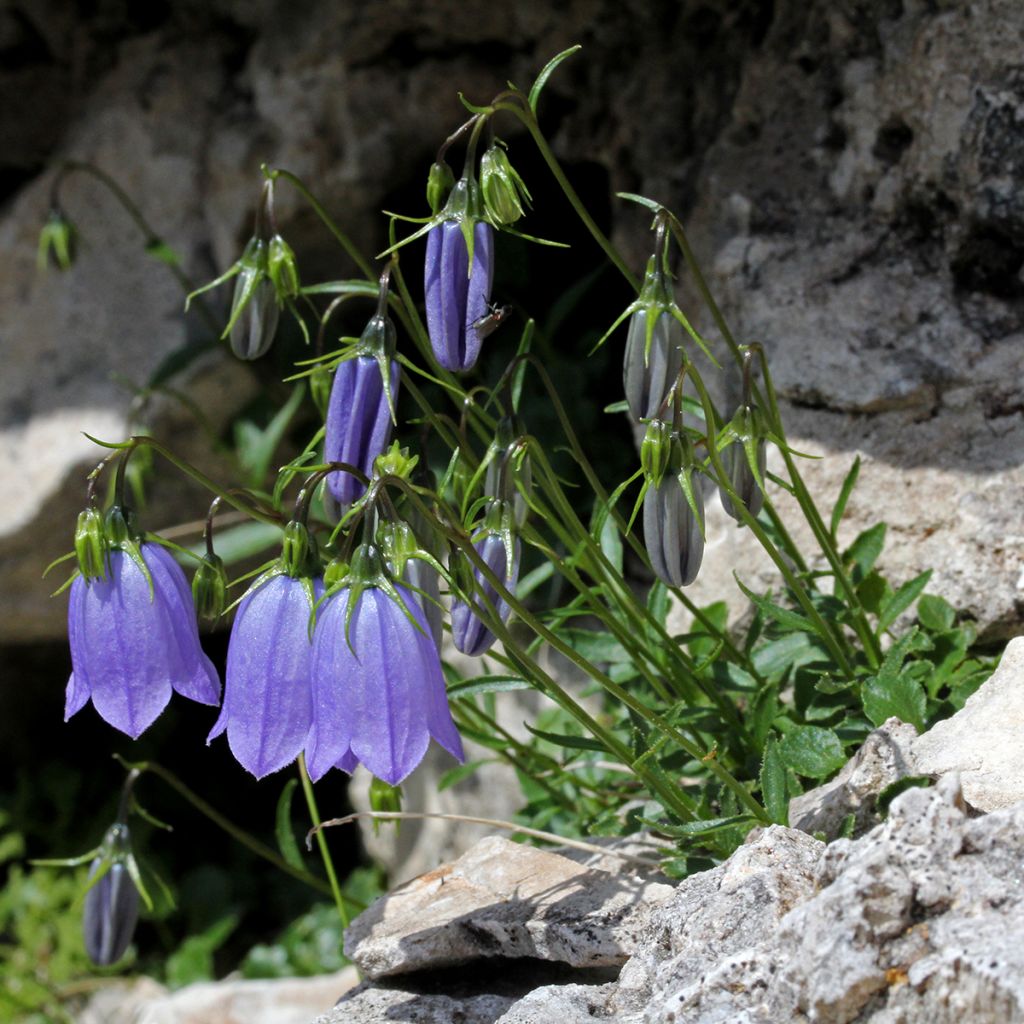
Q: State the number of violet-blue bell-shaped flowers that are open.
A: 3